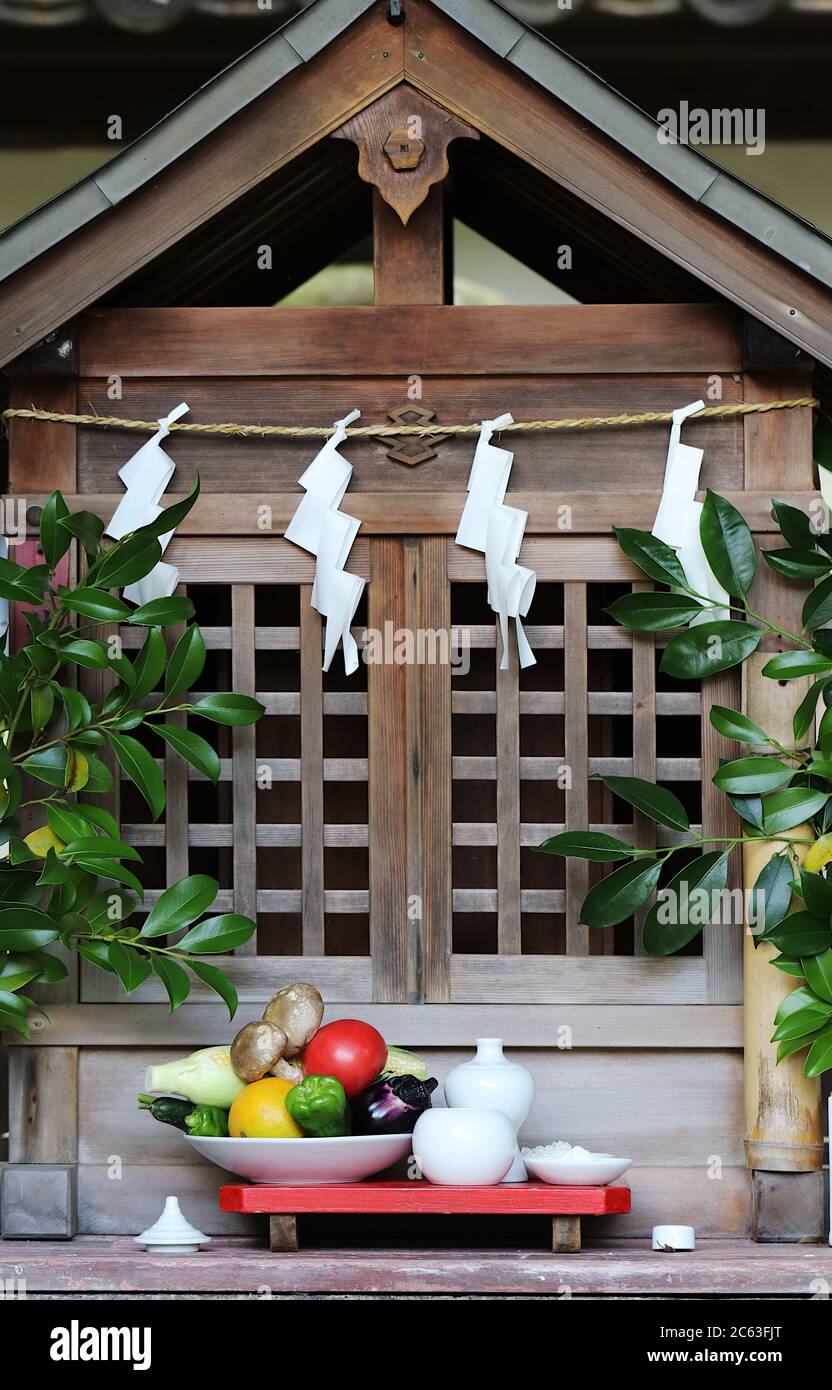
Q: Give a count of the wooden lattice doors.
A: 2